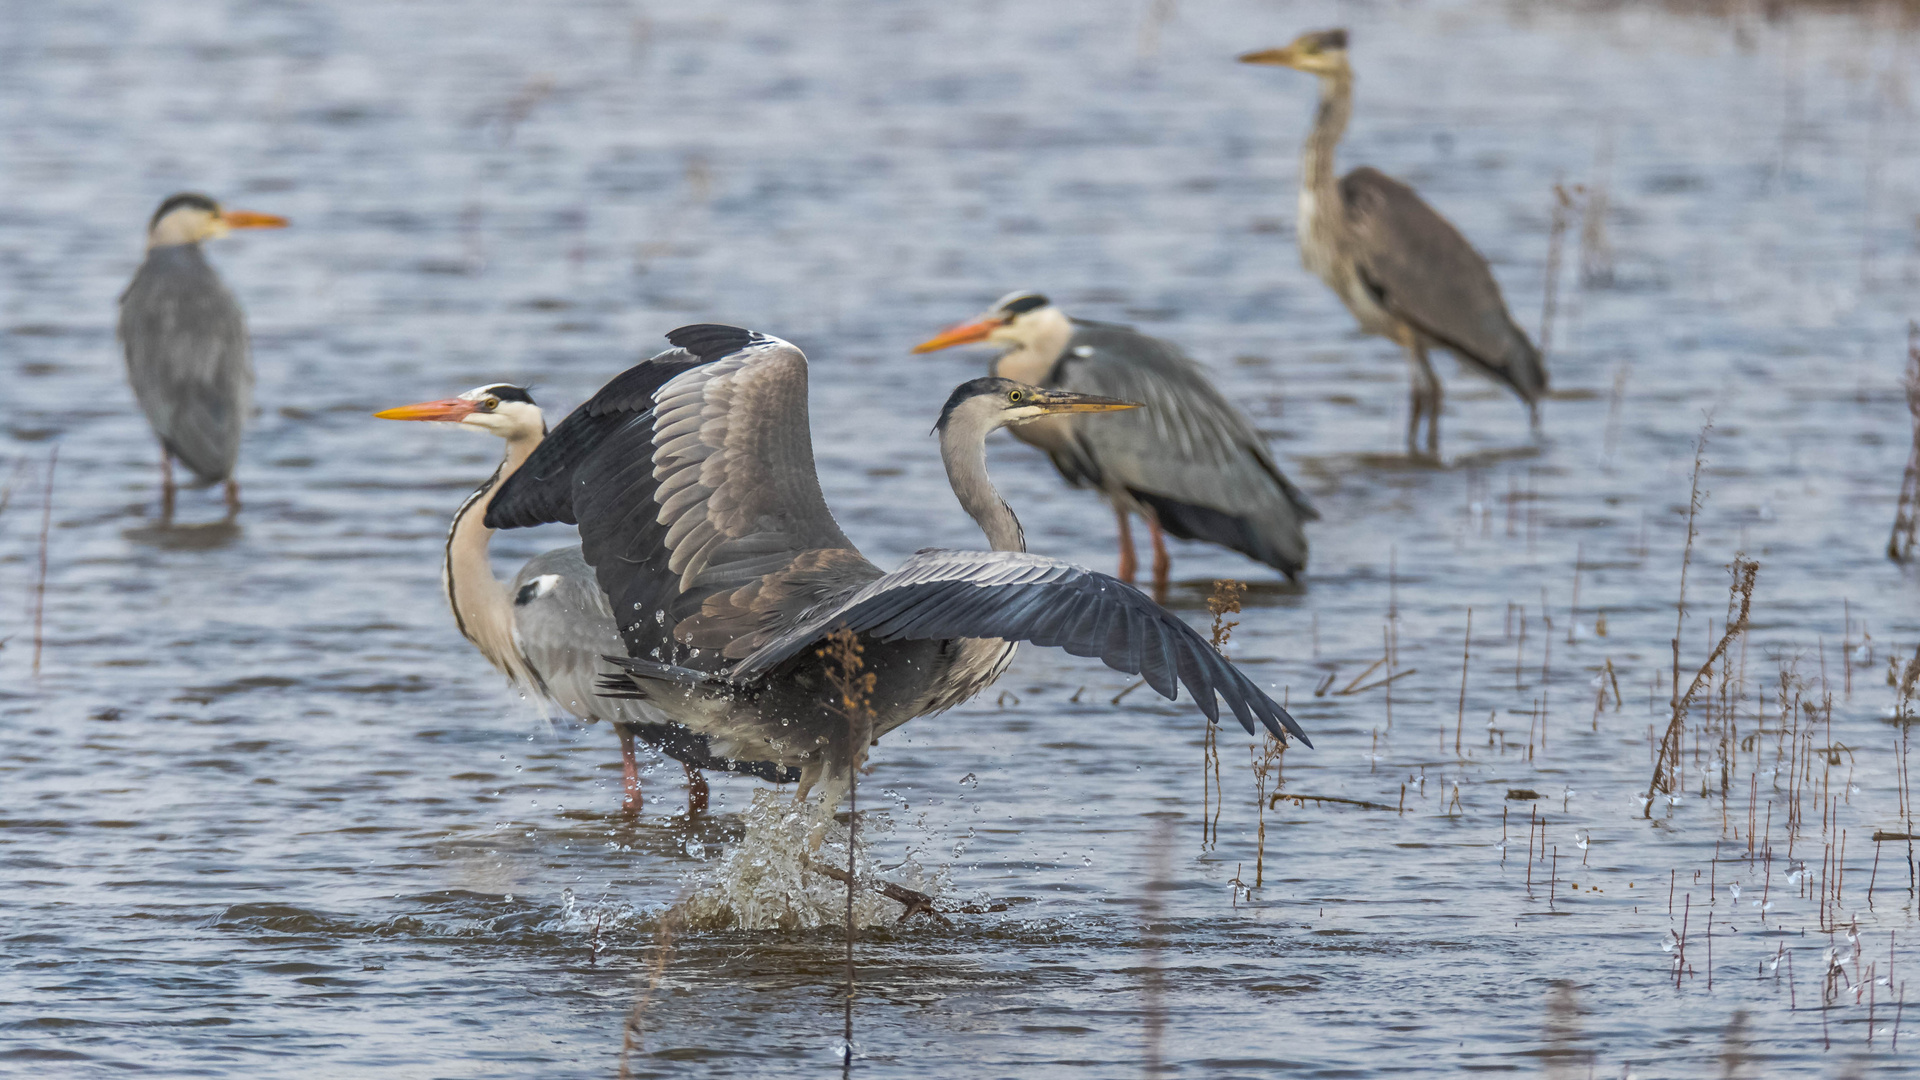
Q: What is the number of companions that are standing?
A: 4